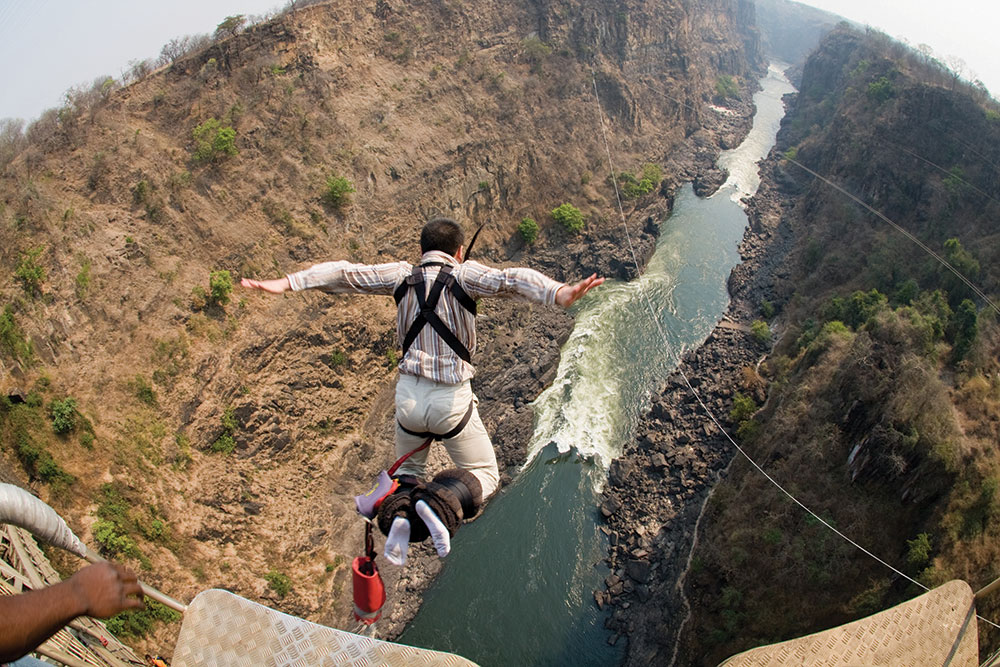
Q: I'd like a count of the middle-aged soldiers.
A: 0